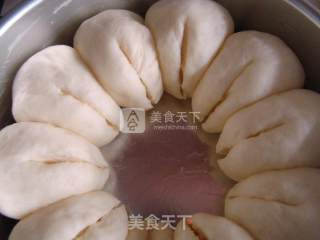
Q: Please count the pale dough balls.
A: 10